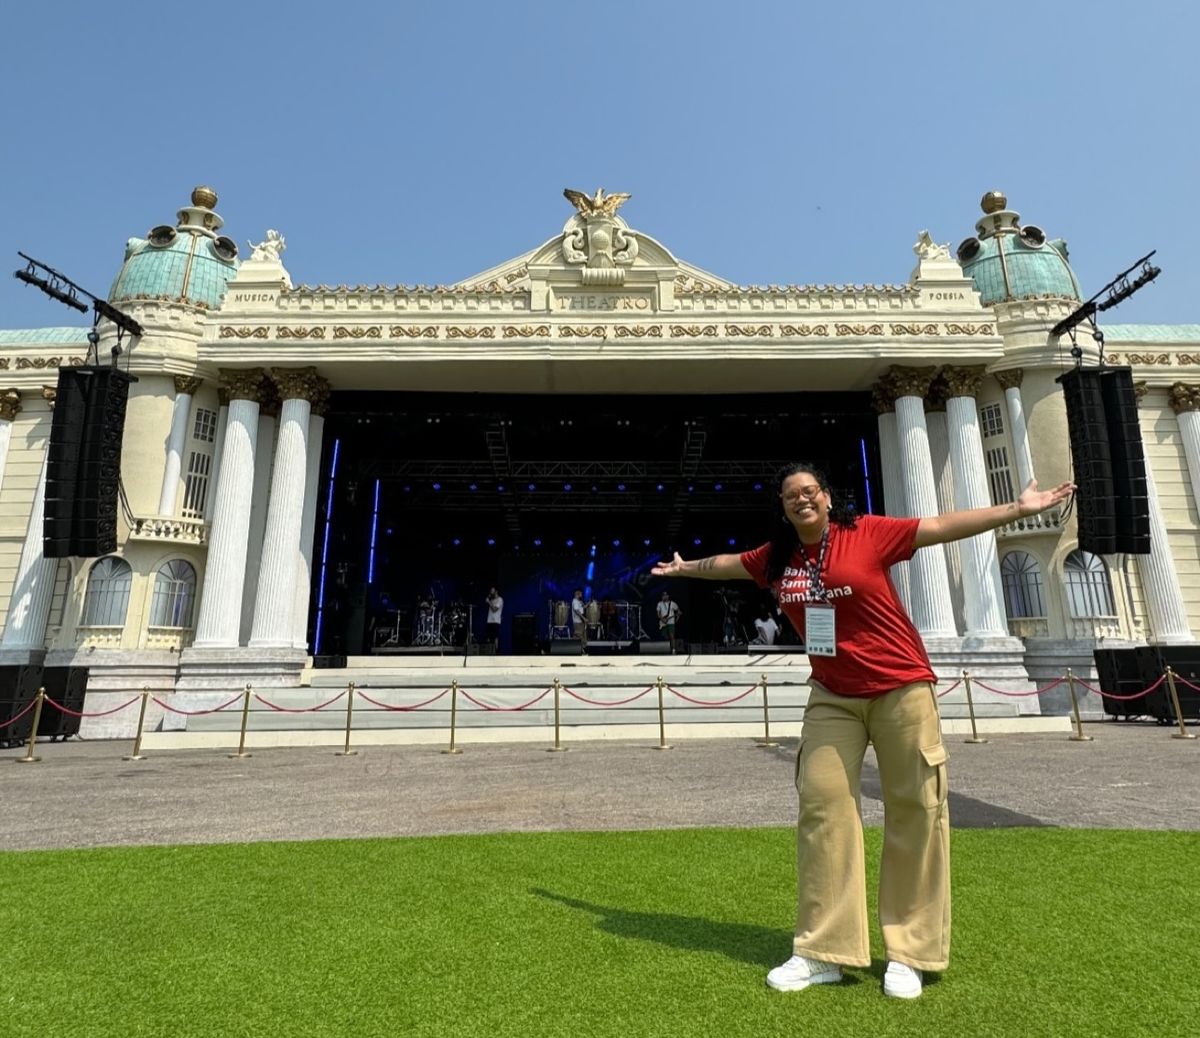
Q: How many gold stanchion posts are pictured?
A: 11